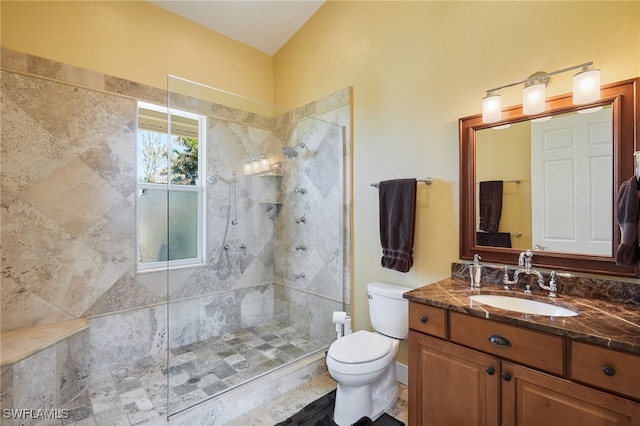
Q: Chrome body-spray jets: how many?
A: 4